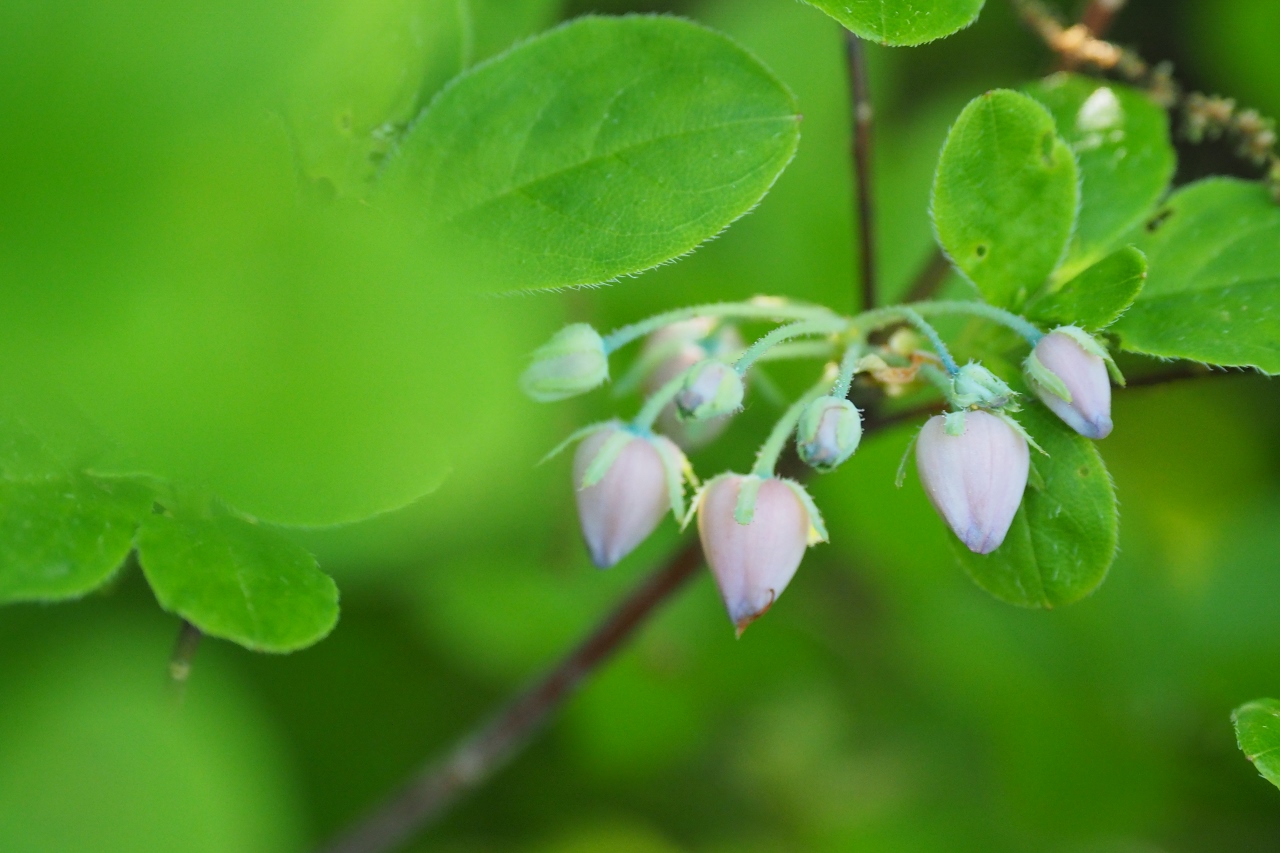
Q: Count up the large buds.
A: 4